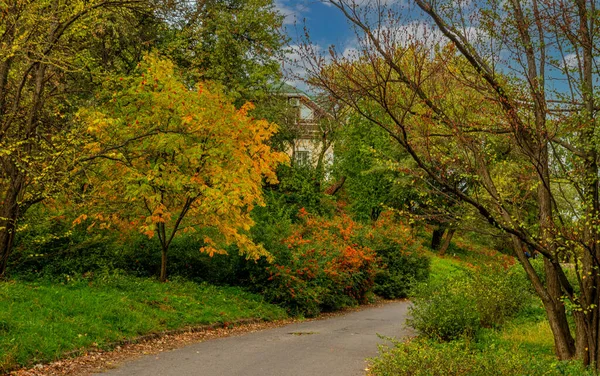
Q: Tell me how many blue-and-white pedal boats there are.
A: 0